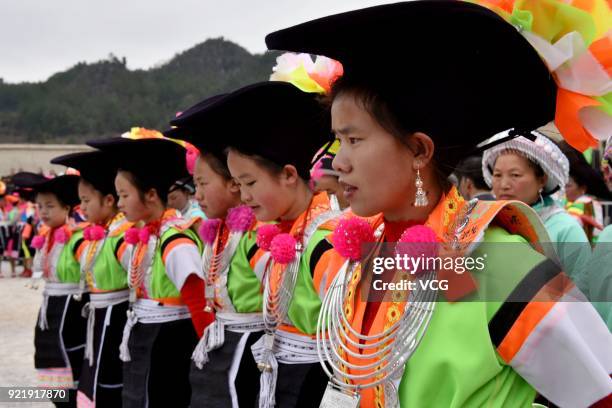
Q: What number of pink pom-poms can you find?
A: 12